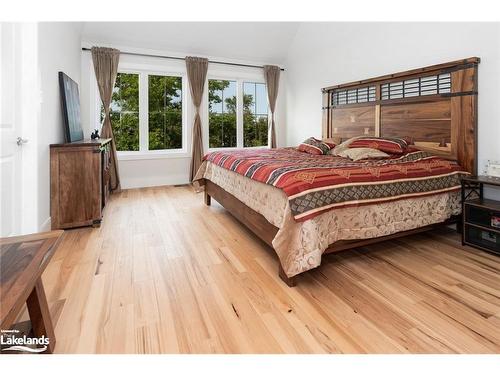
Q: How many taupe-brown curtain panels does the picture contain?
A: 3